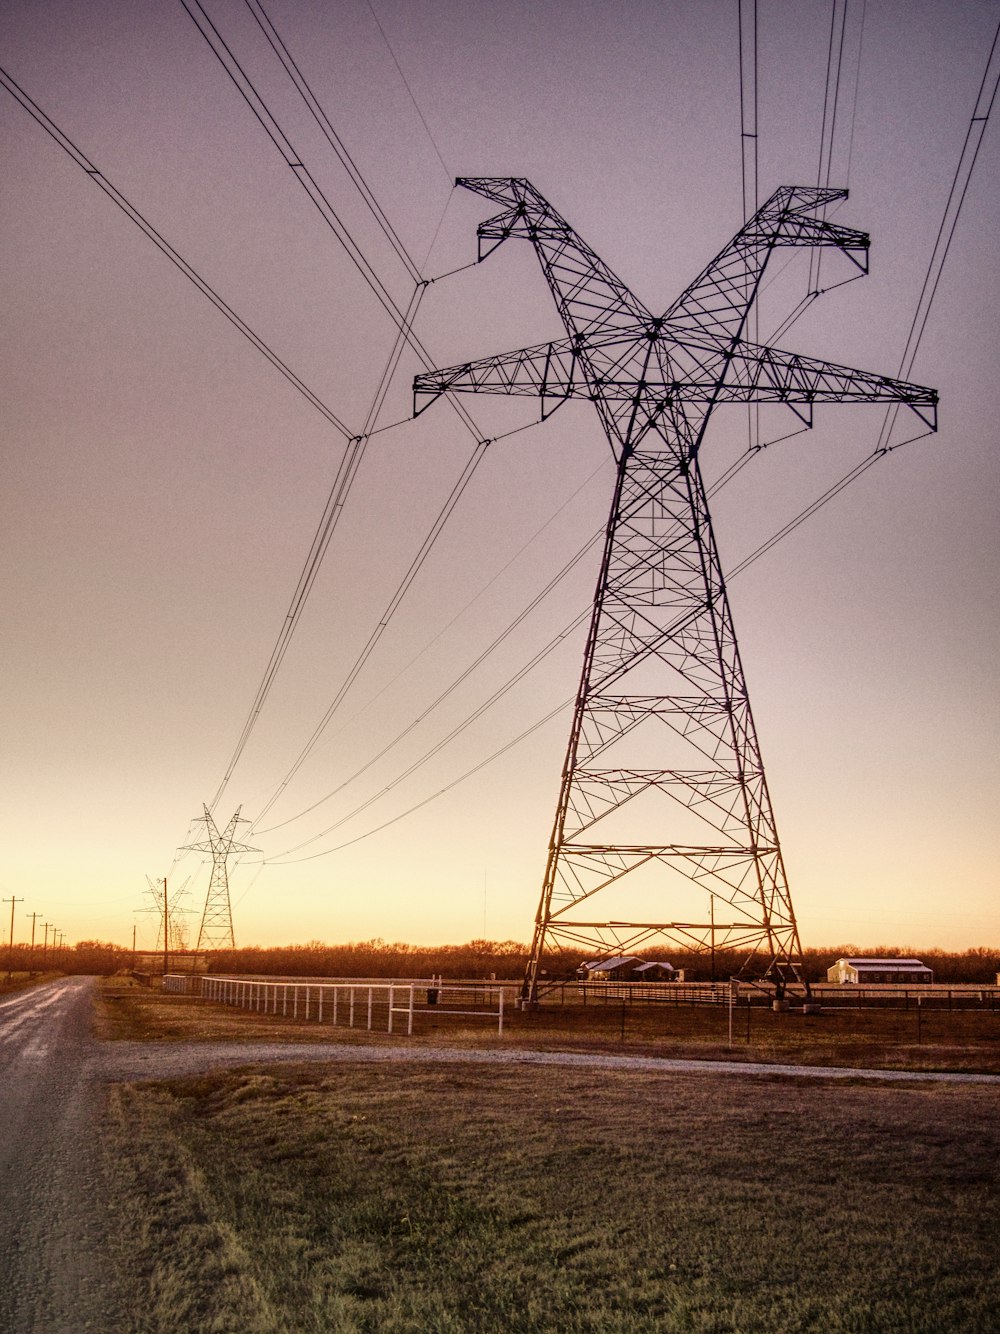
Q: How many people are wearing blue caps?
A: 0